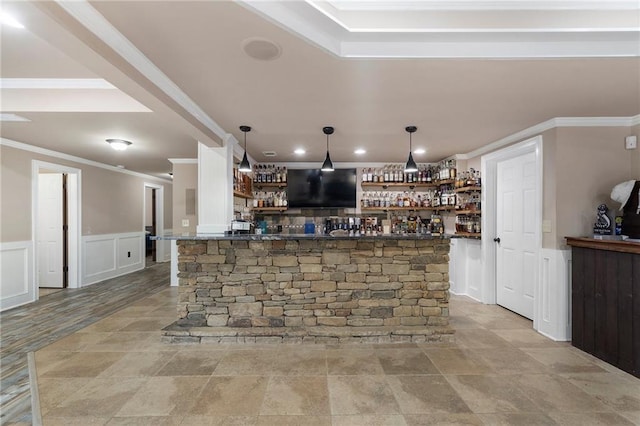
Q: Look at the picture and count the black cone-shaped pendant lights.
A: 3